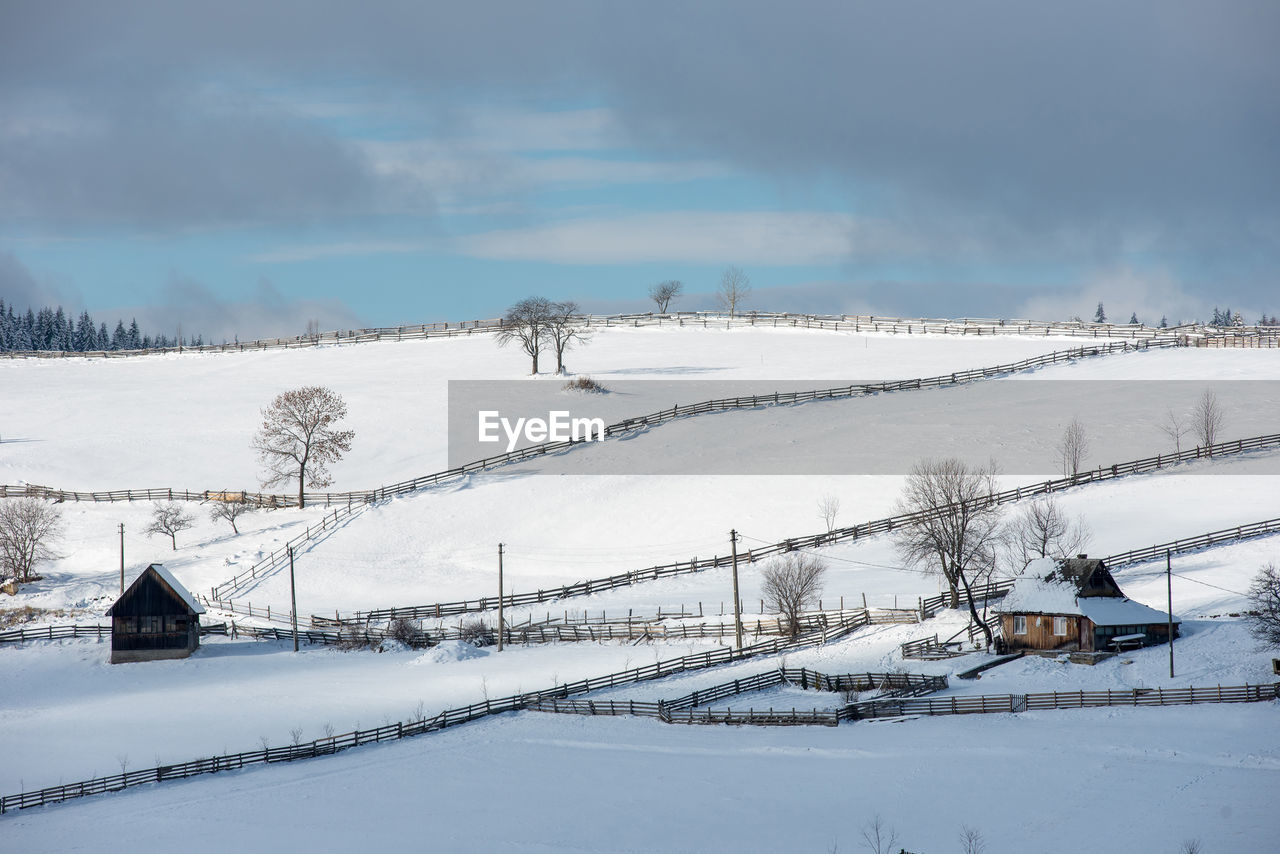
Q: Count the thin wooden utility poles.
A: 5